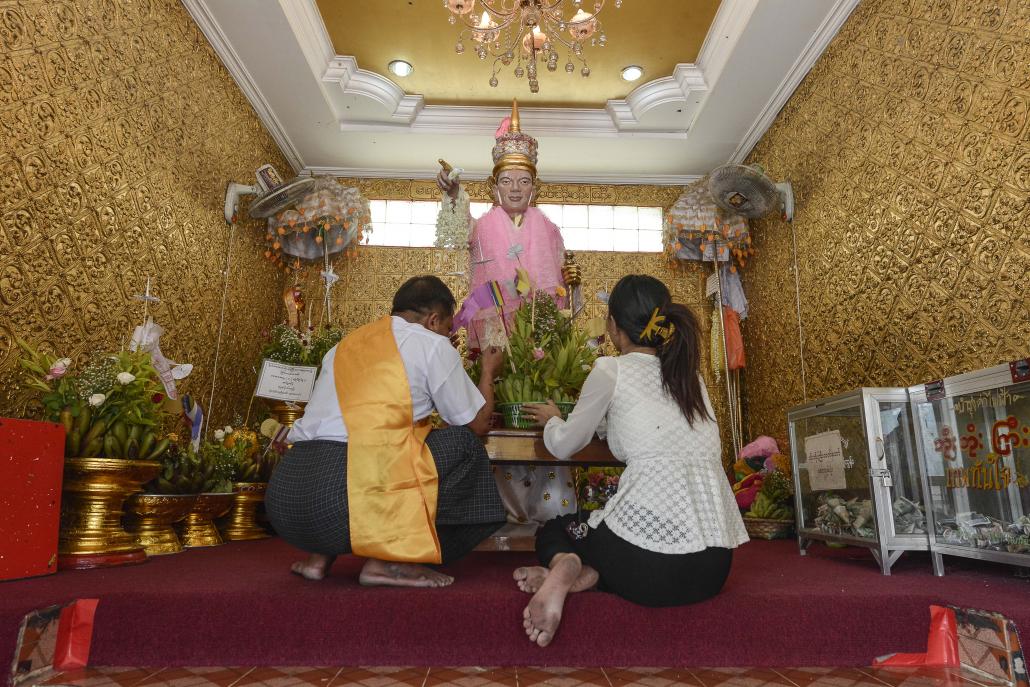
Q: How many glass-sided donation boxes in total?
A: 2